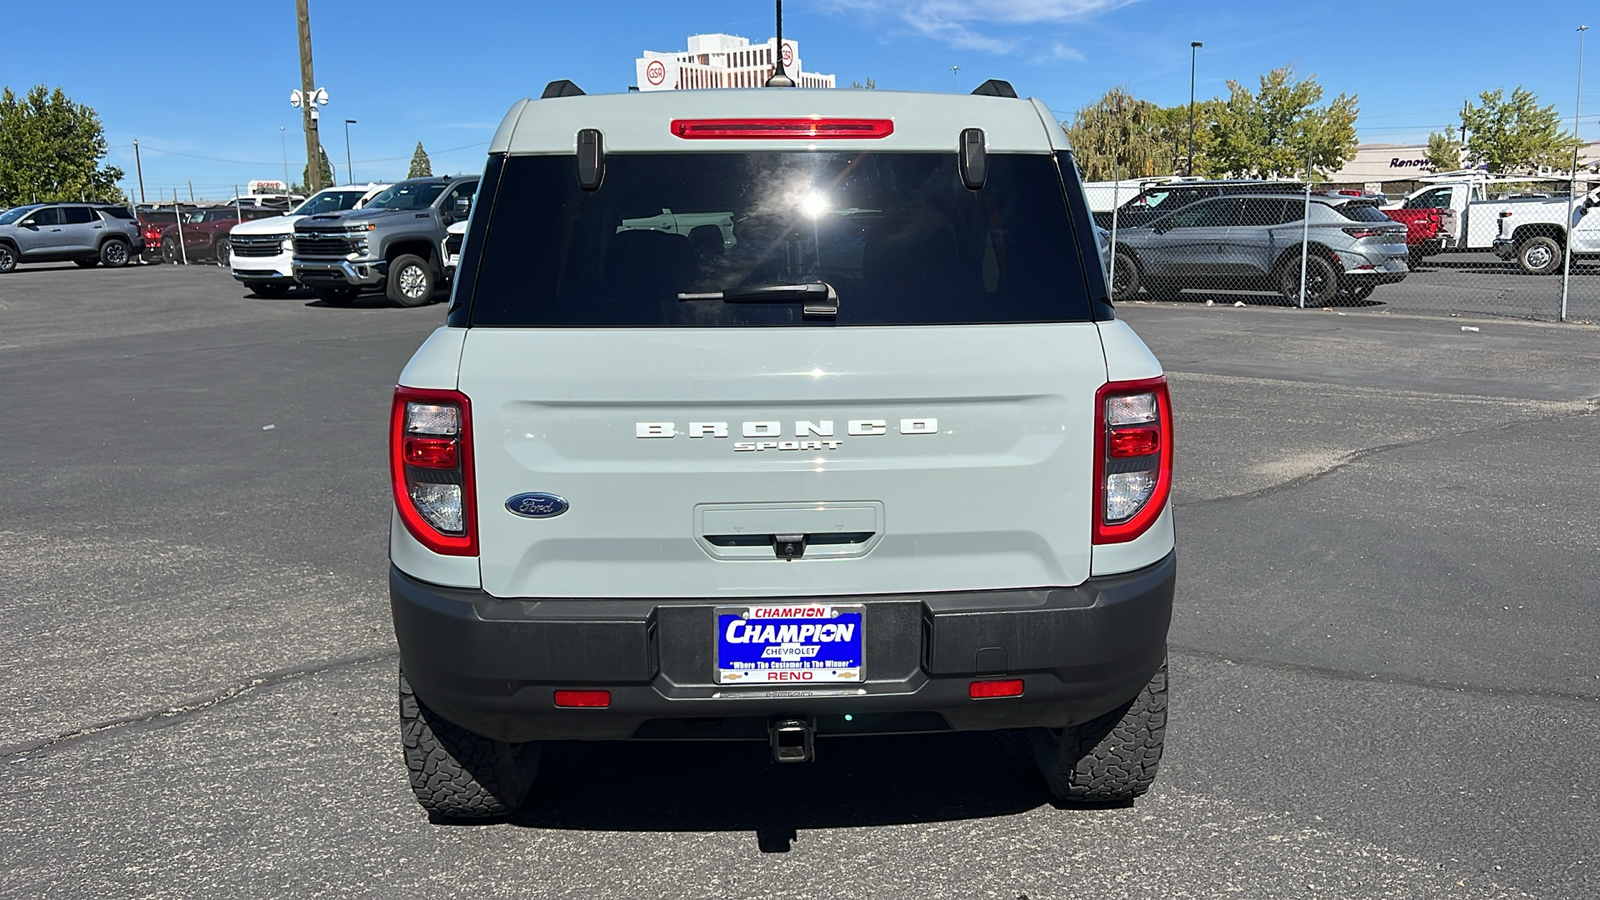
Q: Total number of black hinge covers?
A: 2